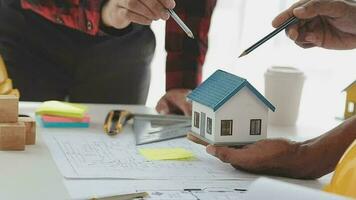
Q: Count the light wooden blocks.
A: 3